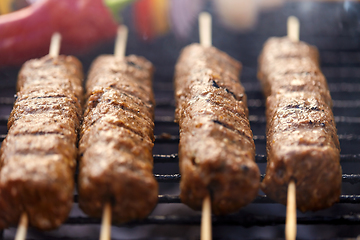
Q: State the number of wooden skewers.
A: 4